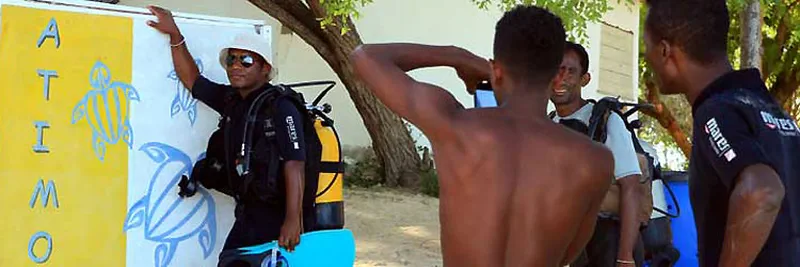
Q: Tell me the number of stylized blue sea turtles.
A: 3